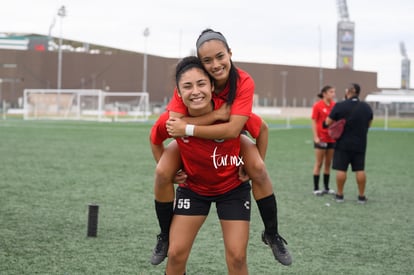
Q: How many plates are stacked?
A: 0